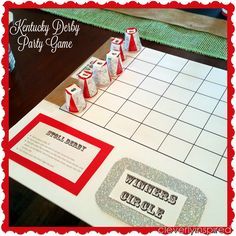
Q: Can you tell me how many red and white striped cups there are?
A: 6